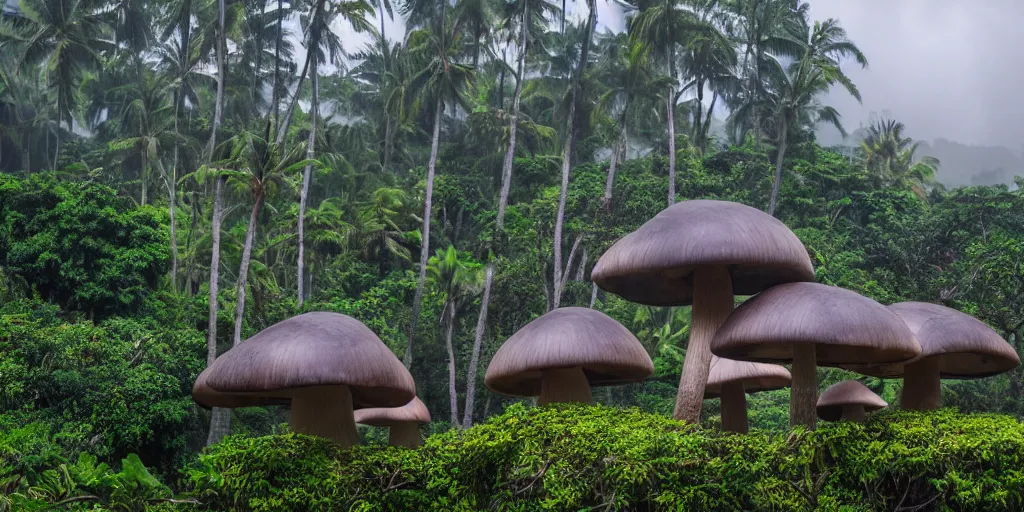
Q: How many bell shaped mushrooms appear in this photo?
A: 8